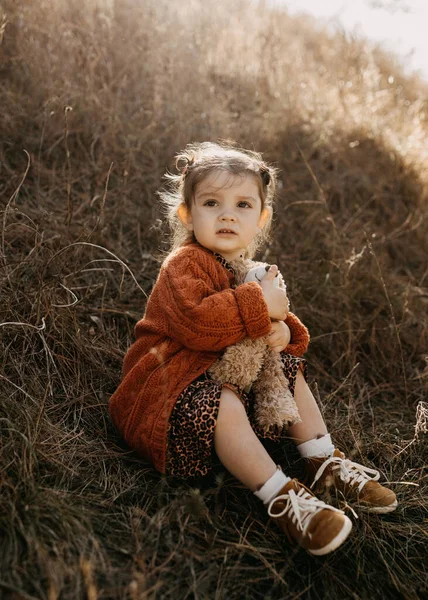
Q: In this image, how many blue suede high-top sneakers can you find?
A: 0